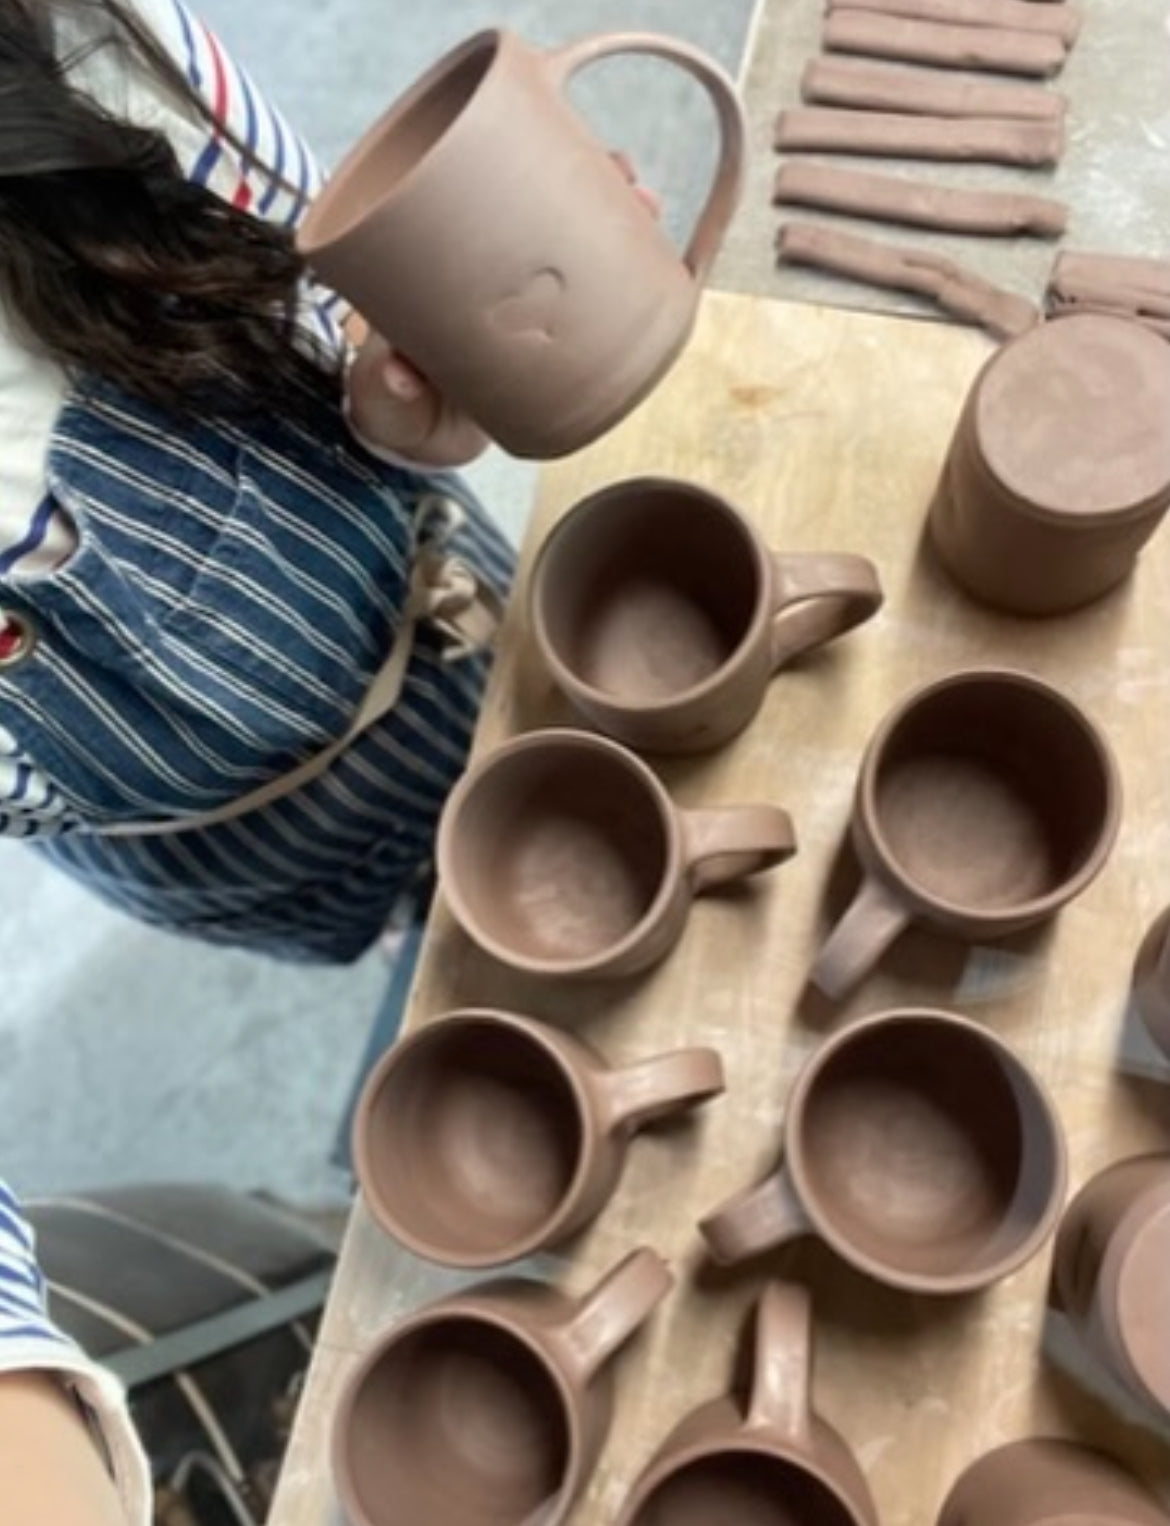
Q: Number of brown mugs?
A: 12